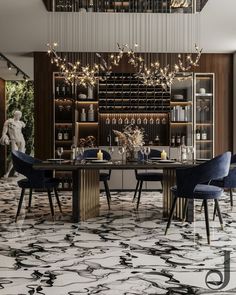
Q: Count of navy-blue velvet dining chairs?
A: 5